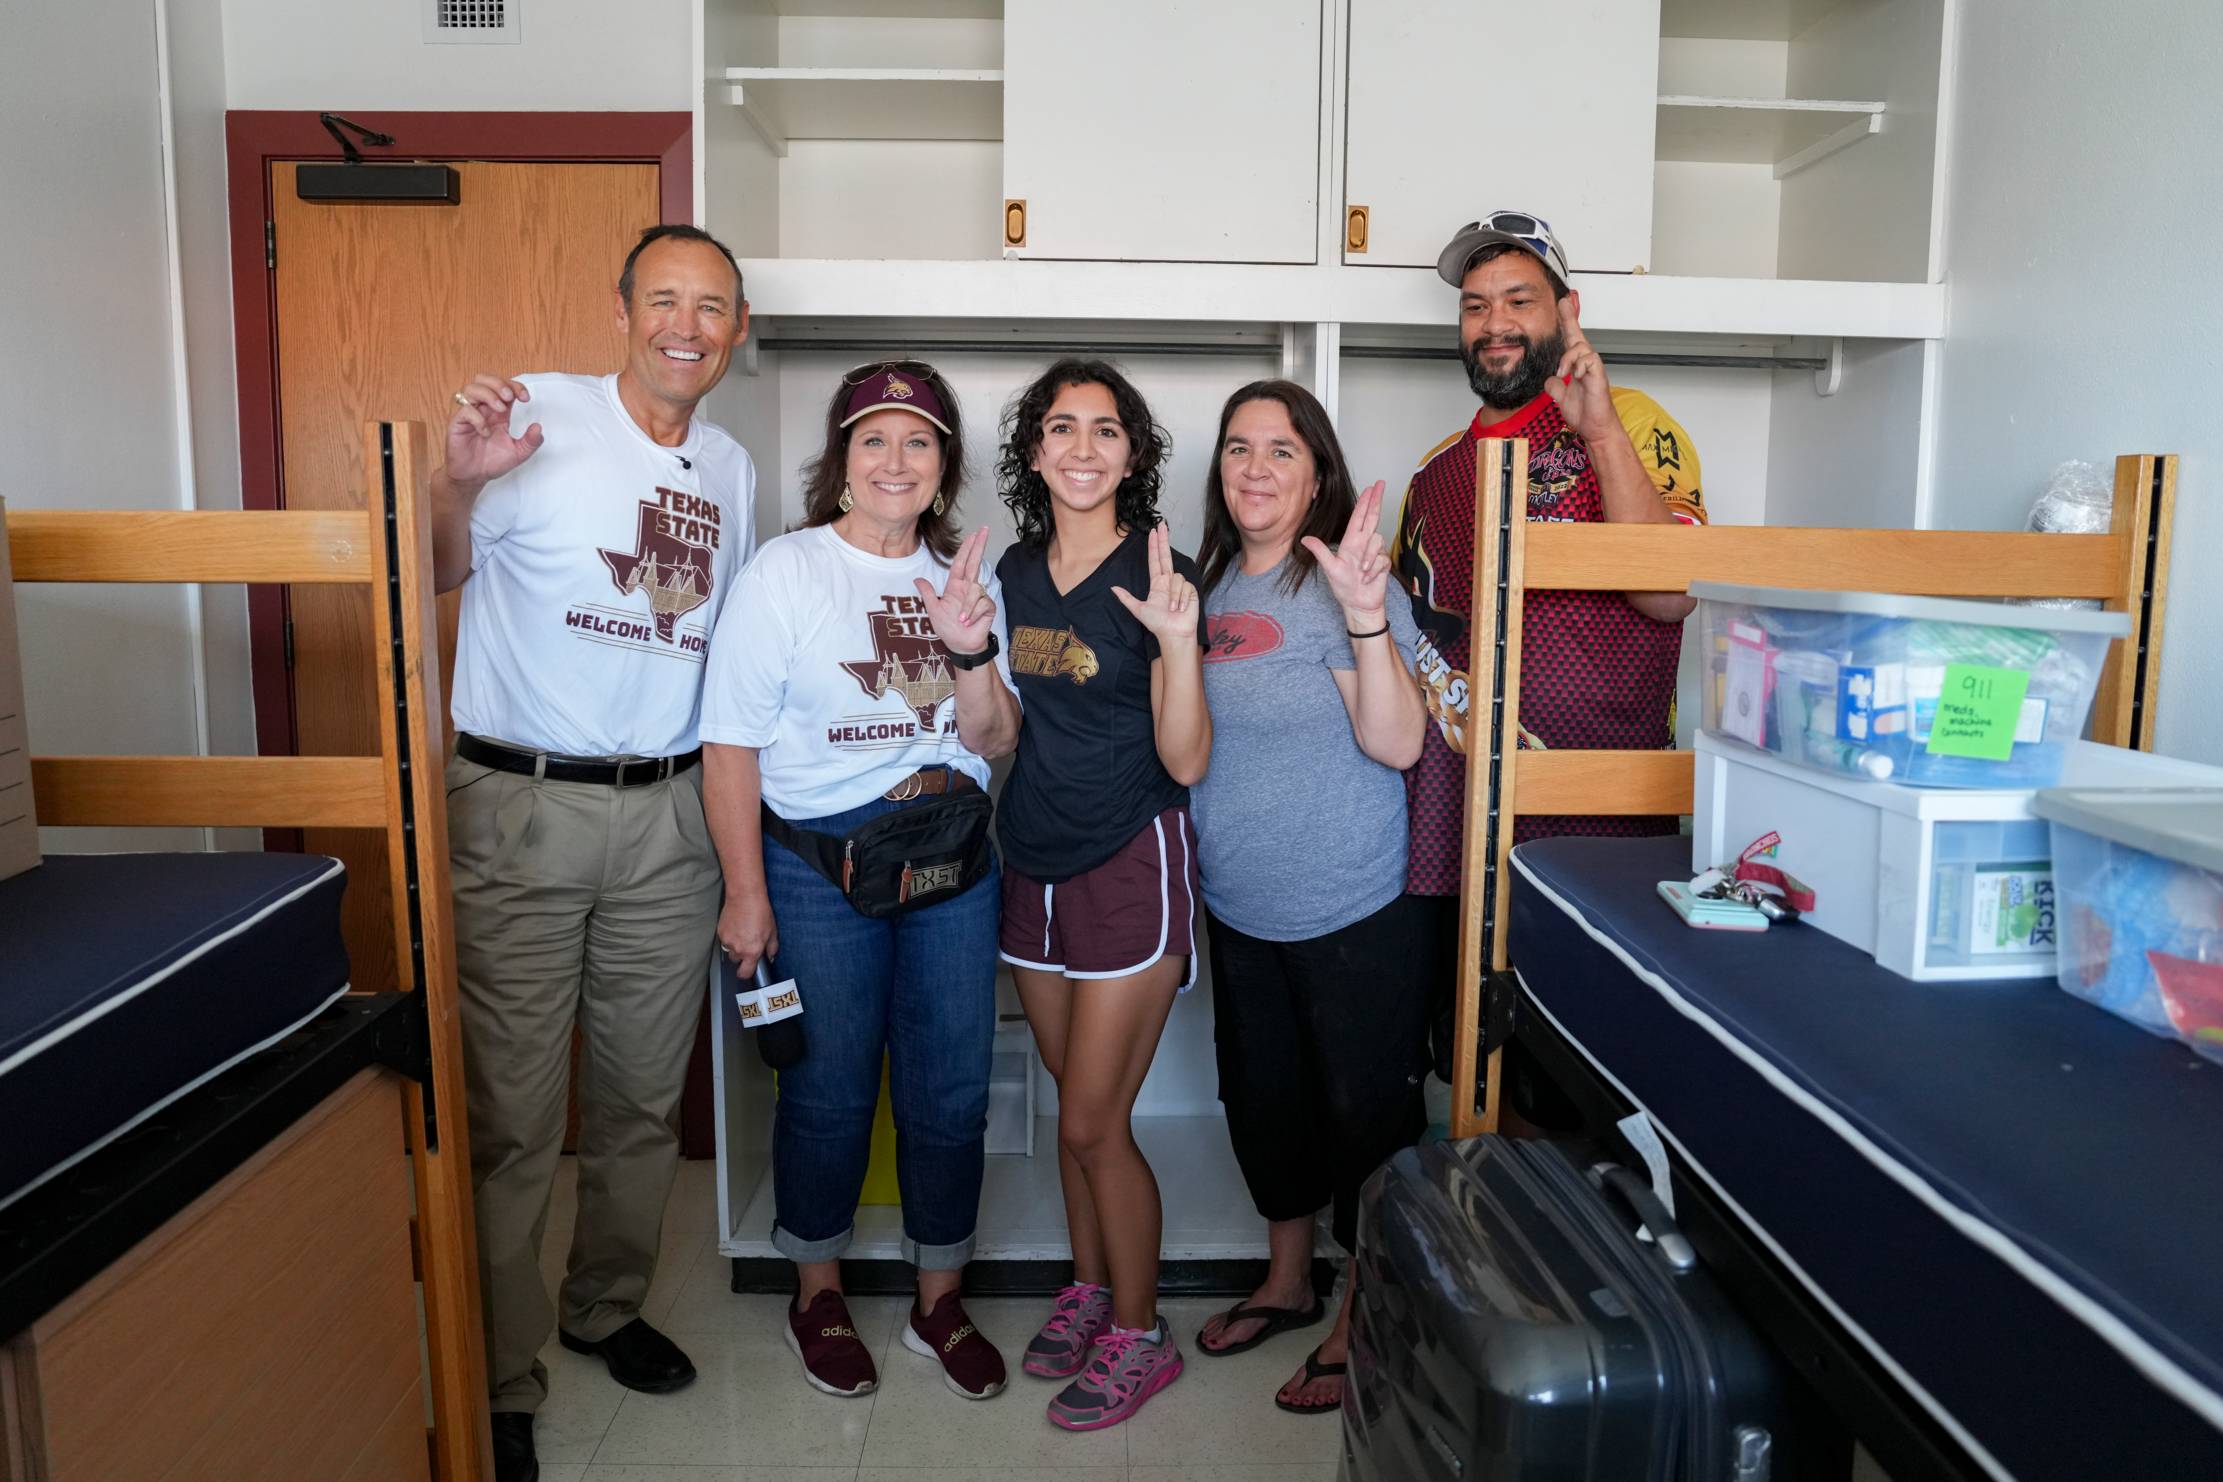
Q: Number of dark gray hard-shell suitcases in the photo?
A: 1